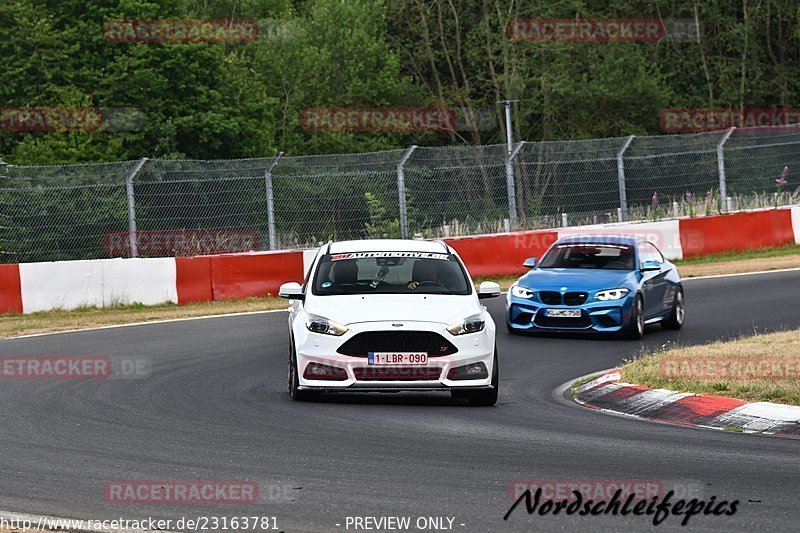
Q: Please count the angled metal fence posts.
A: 6